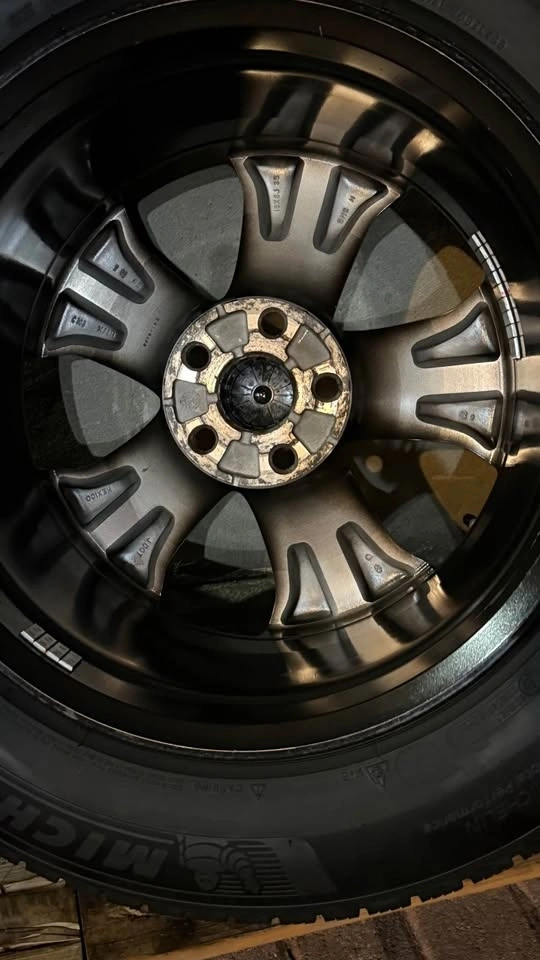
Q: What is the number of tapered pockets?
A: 10